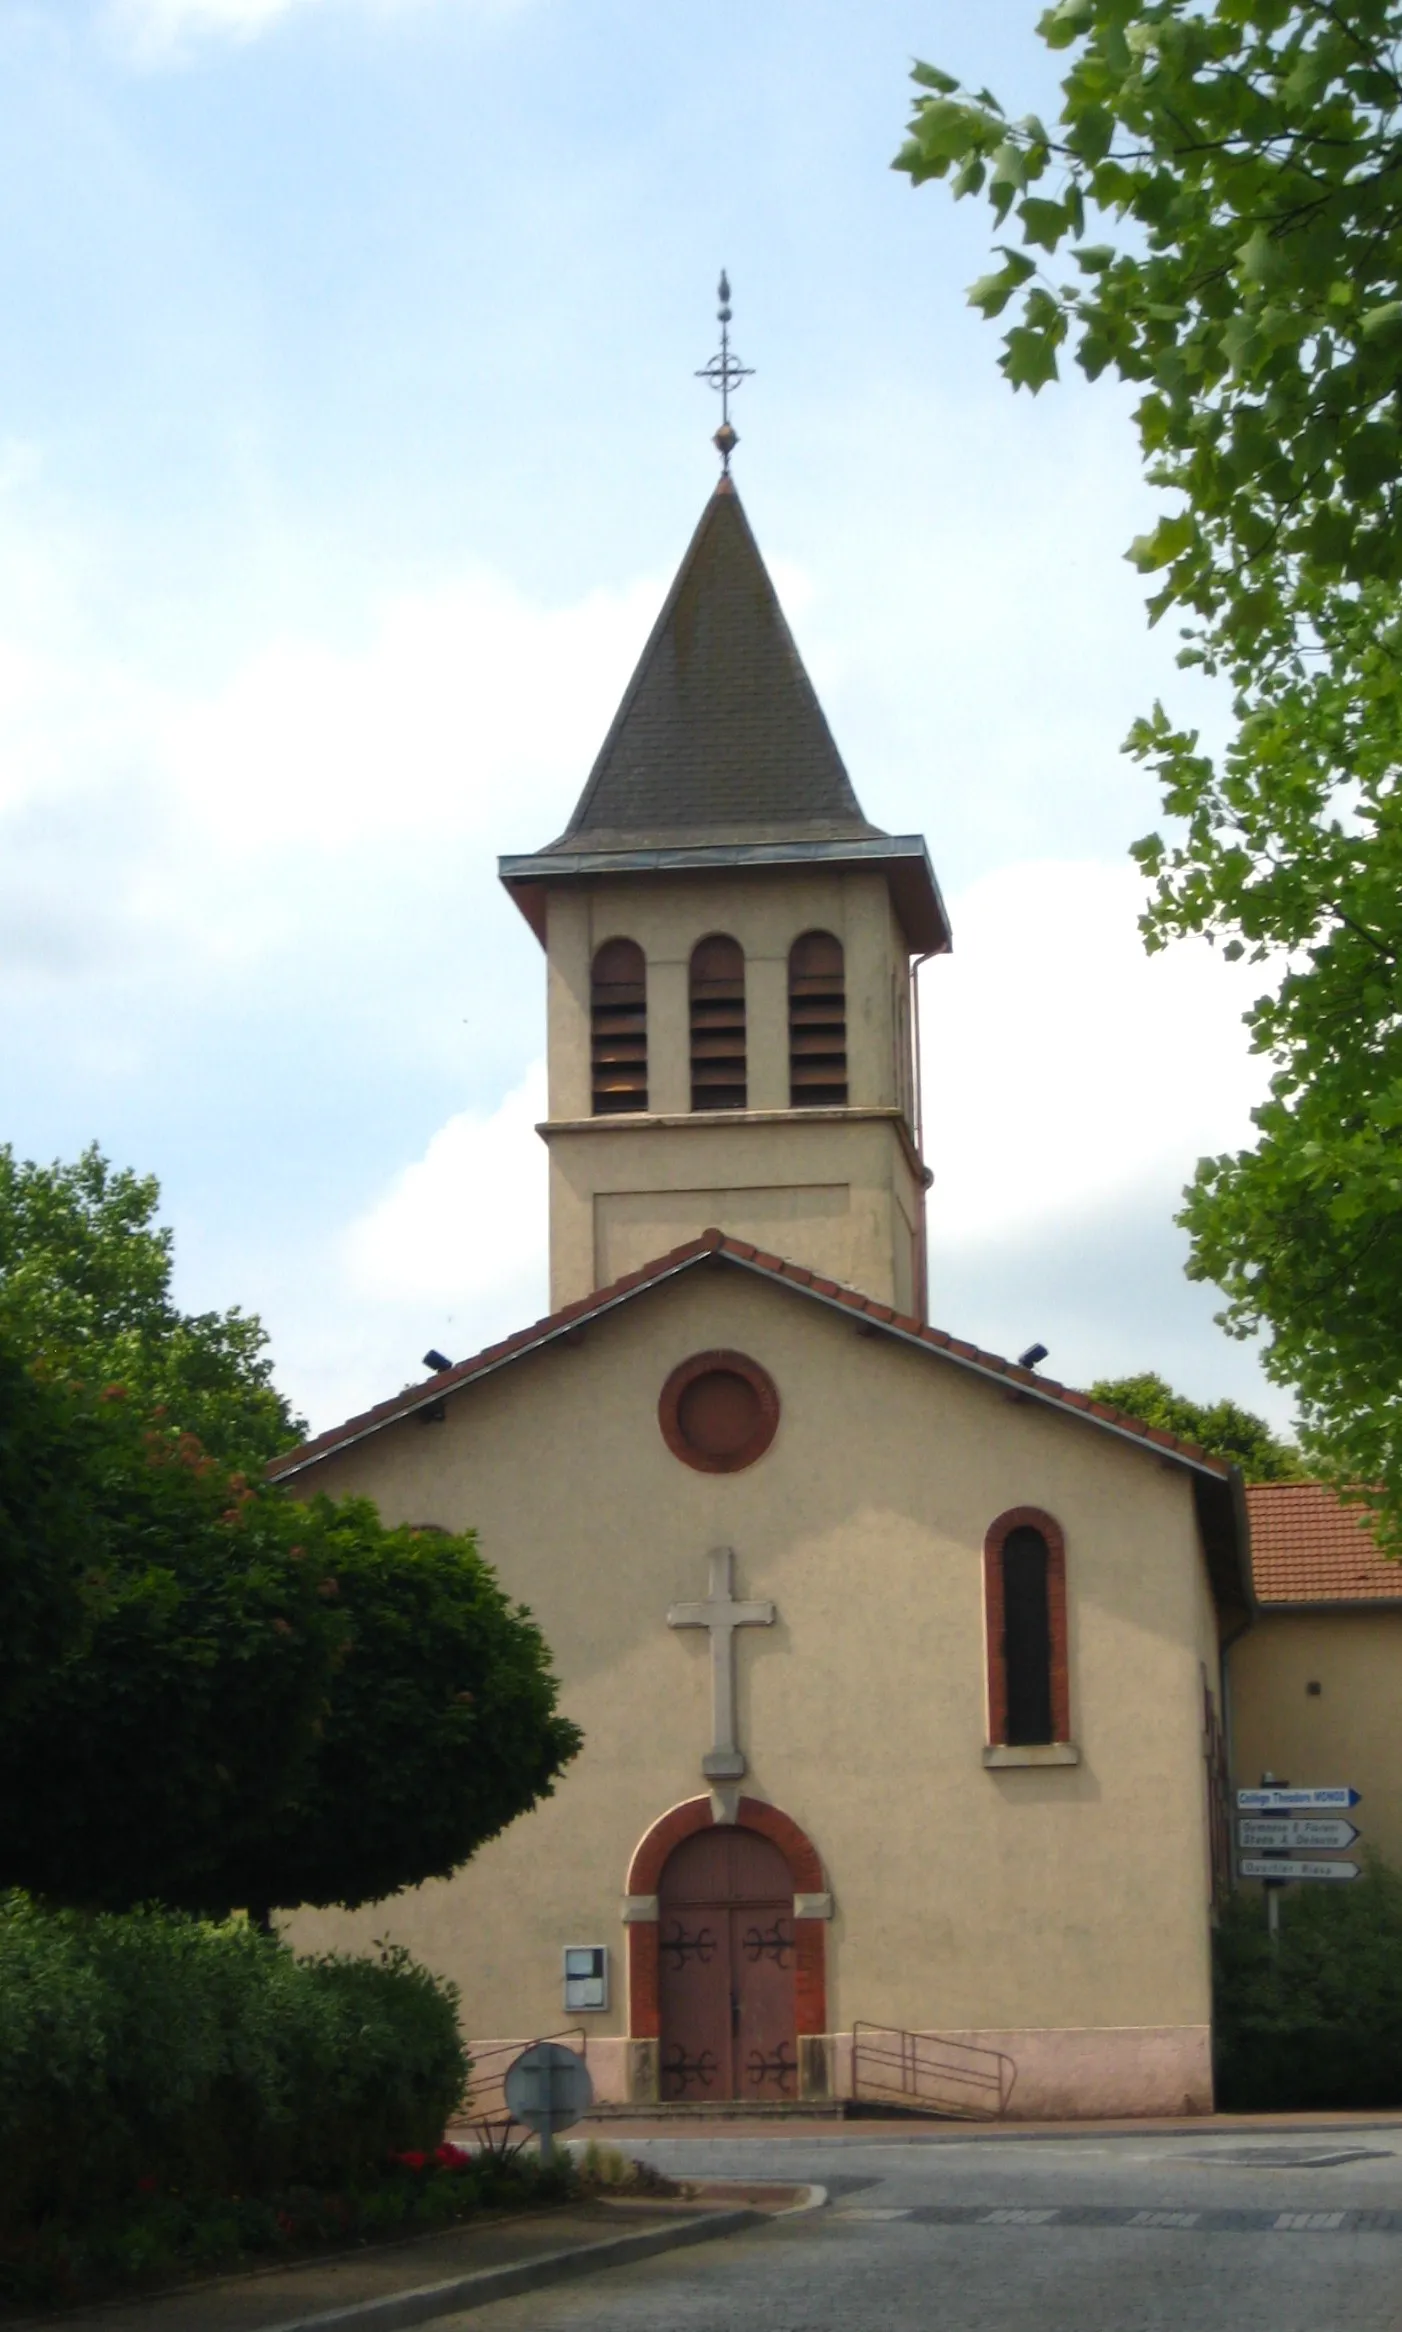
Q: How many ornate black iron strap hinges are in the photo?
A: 4